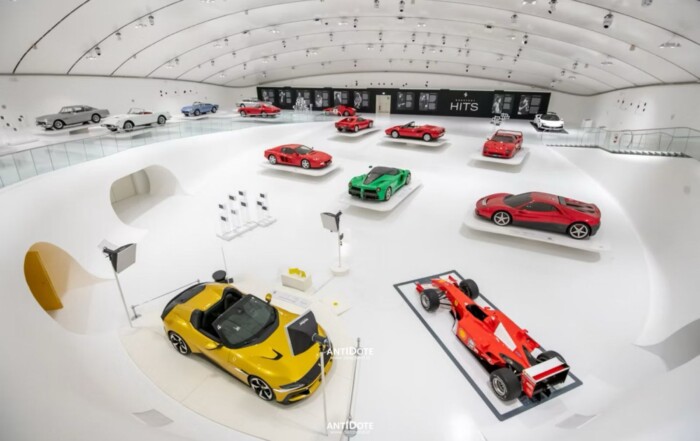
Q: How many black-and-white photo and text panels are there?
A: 10